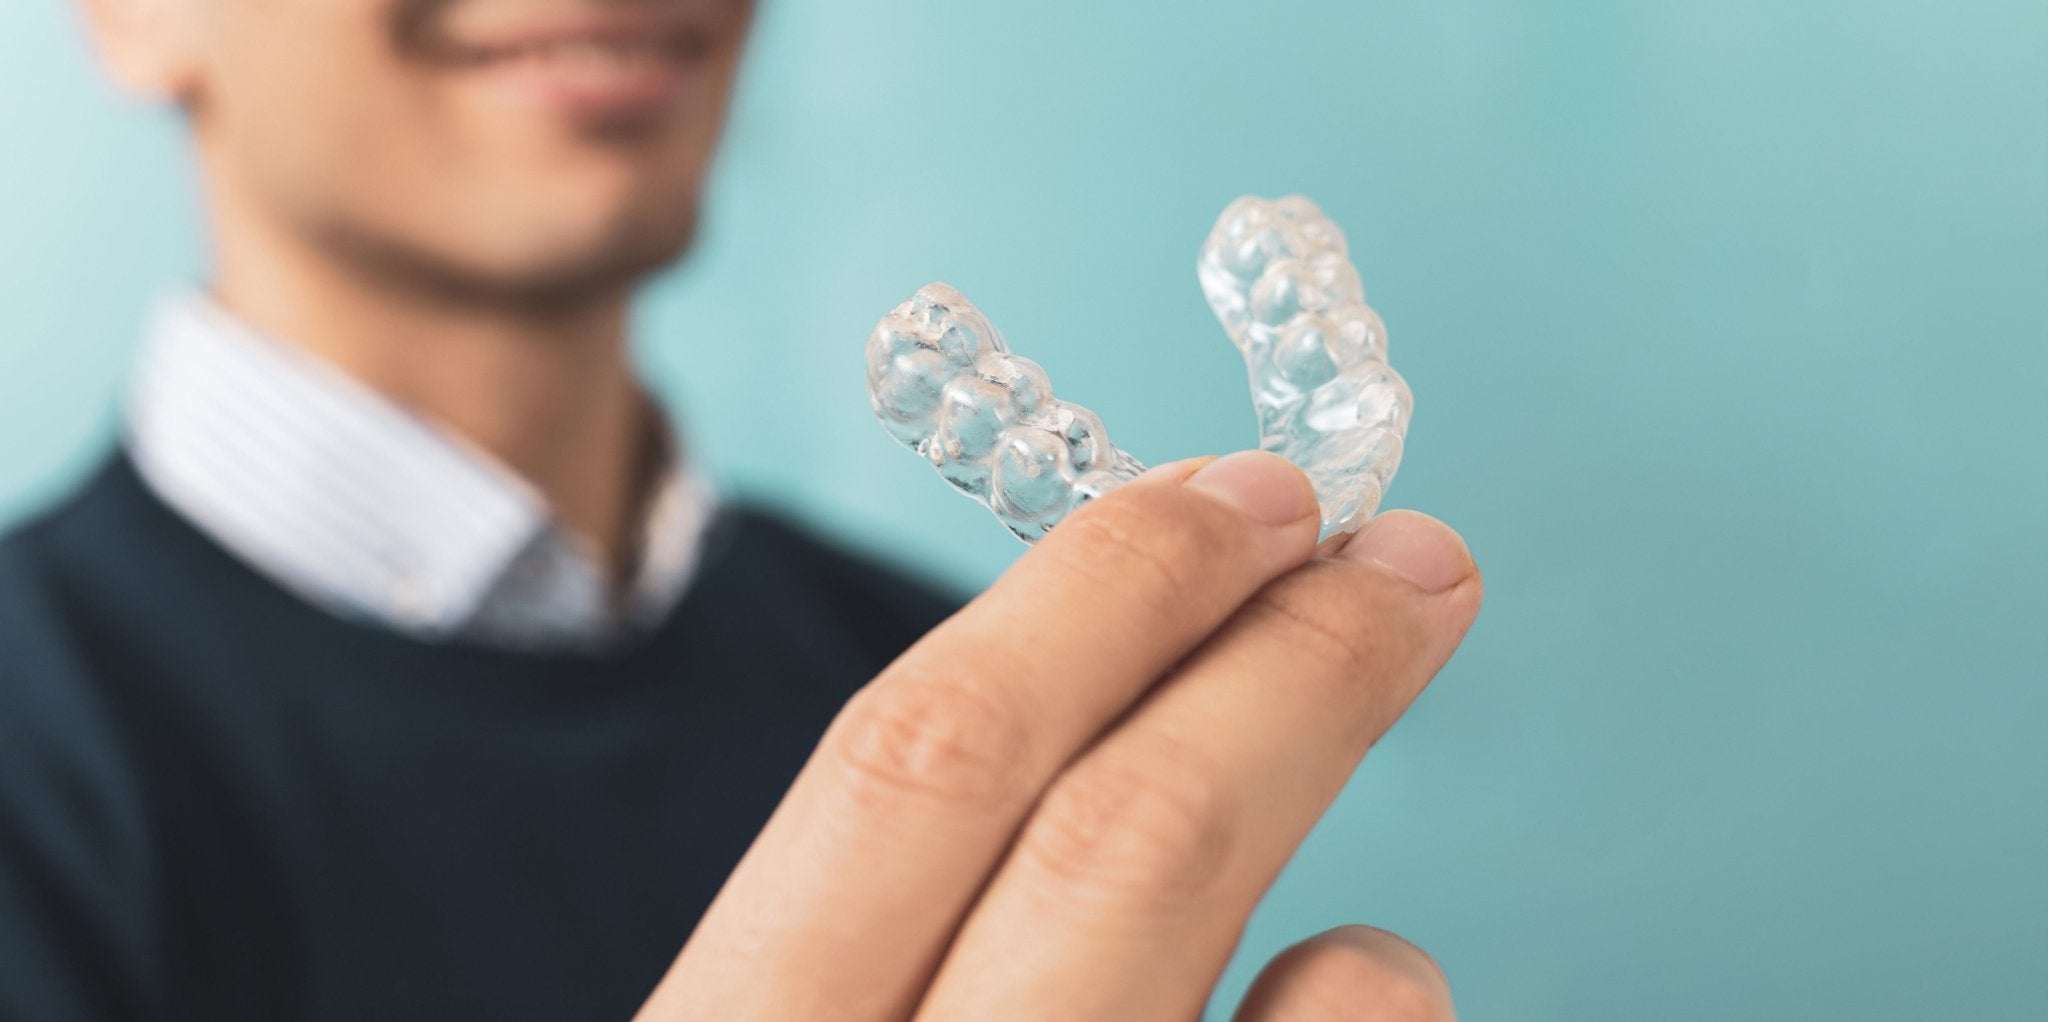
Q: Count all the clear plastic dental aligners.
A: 1